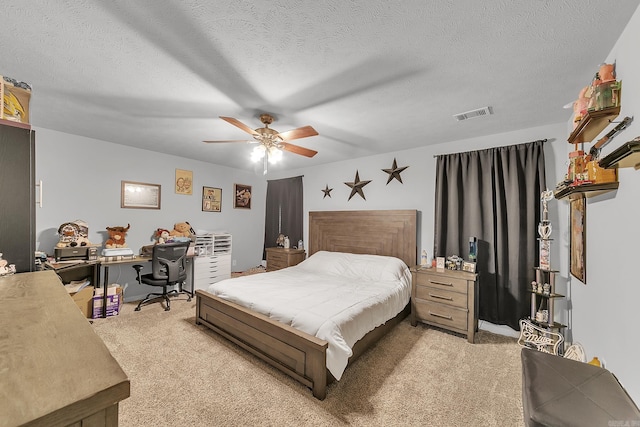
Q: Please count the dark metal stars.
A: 3